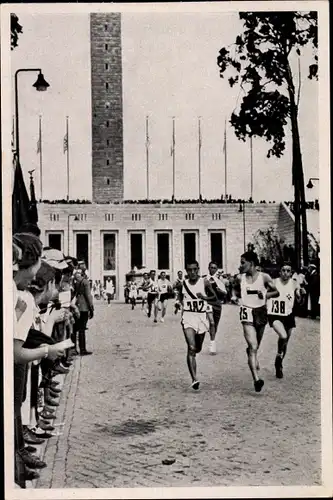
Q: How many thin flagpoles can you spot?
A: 7